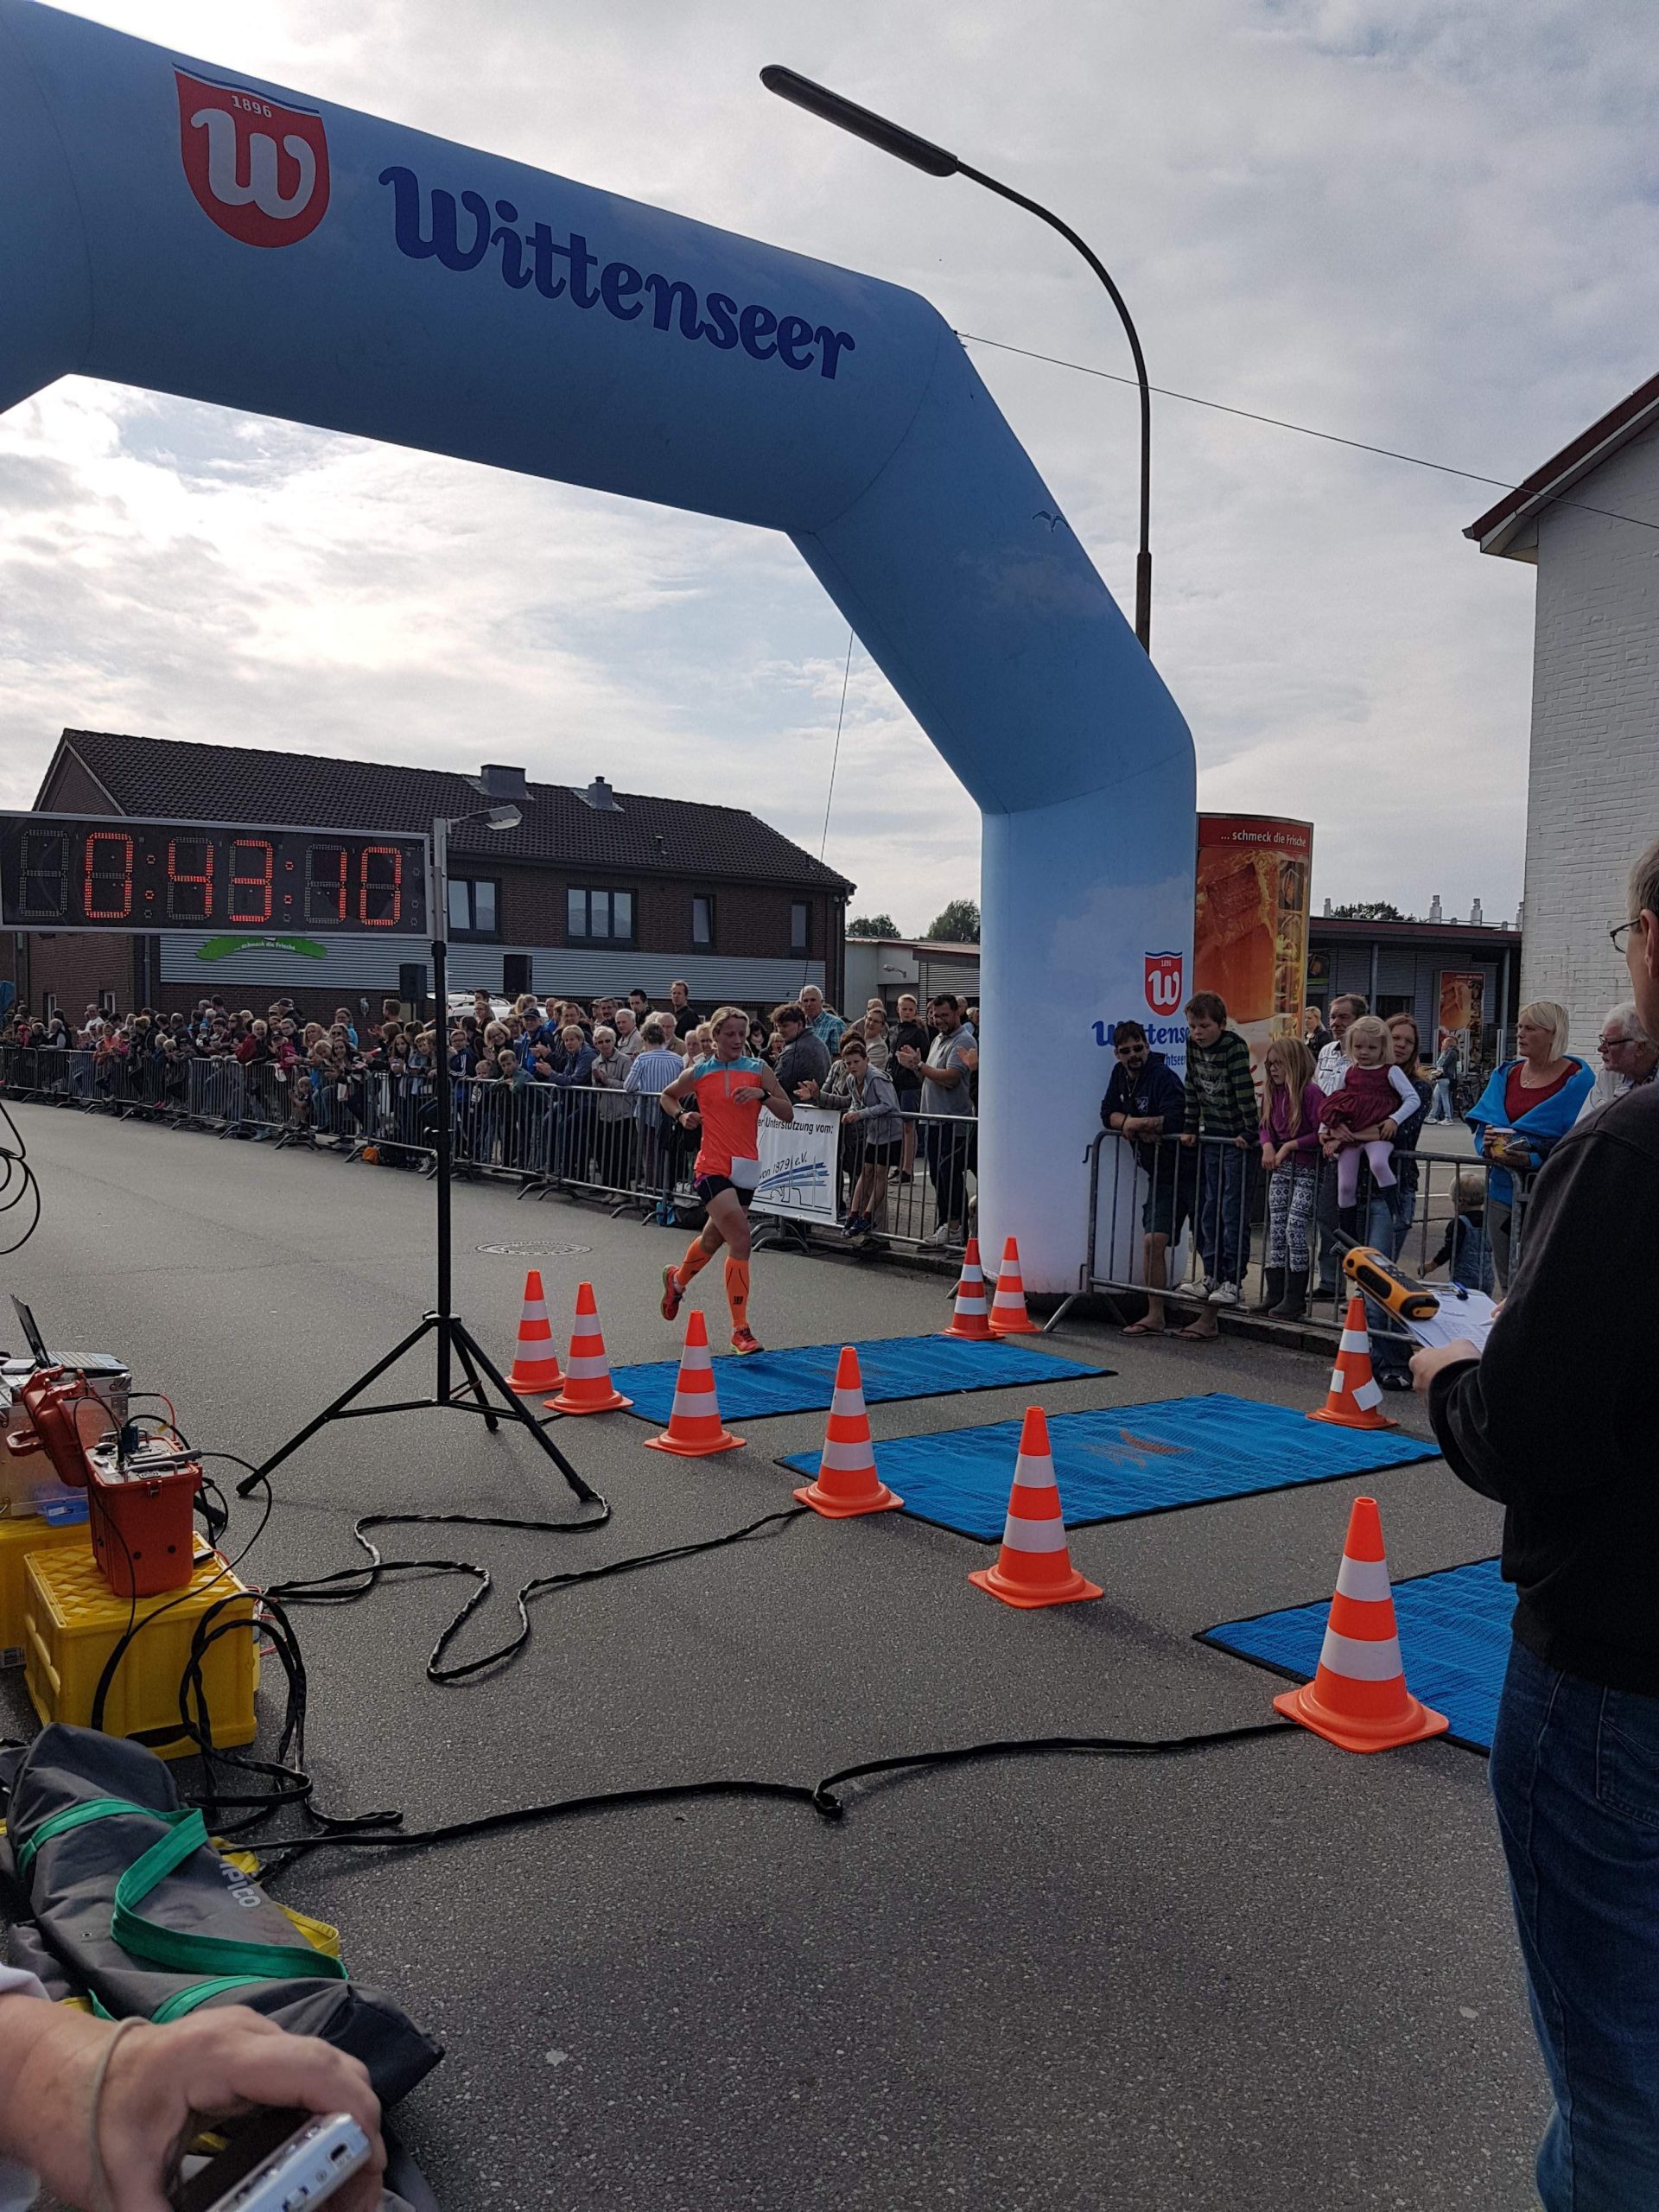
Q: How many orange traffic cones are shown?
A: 9